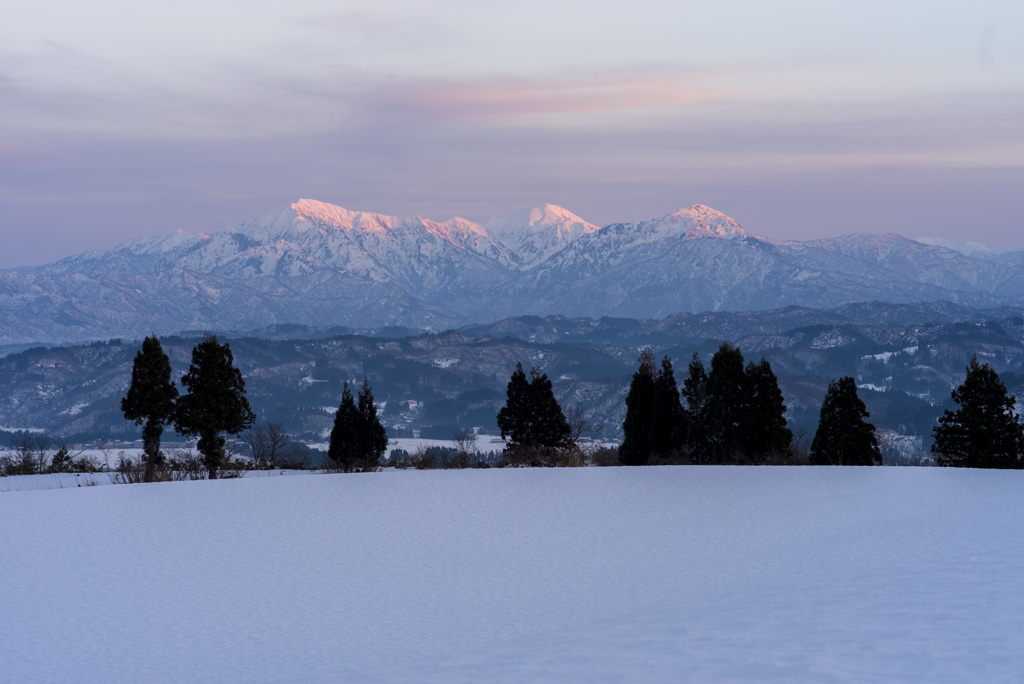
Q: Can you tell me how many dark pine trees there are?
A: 13